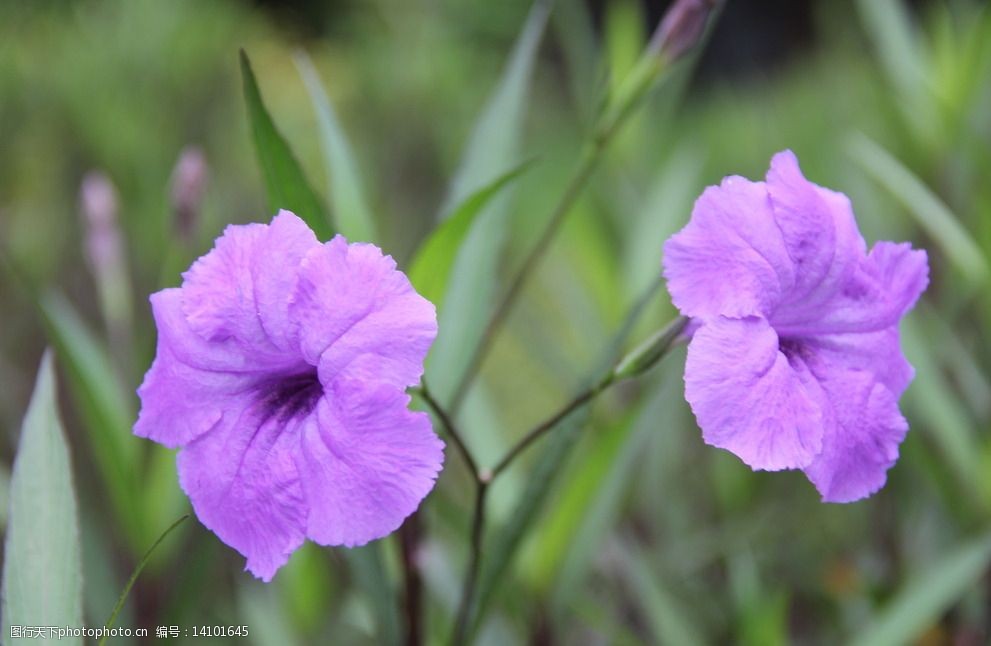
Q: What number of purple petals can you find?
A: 10